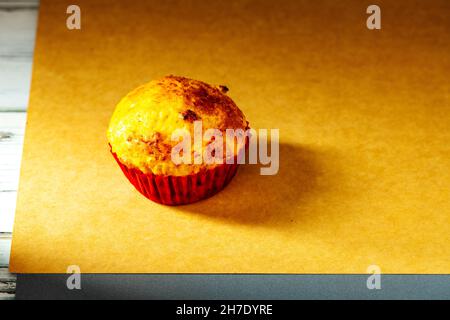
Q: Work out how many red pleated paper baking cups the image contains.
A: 1